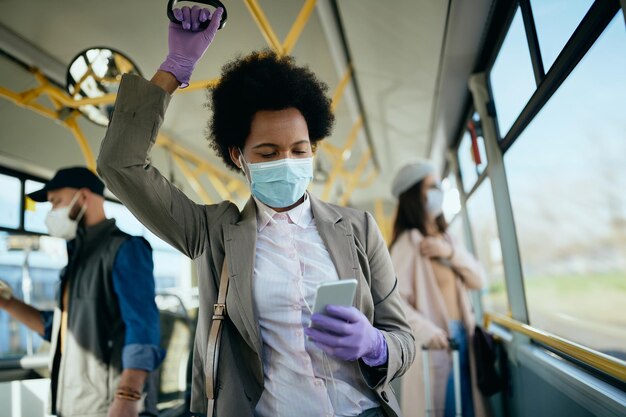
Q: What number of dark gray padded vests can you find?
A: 1